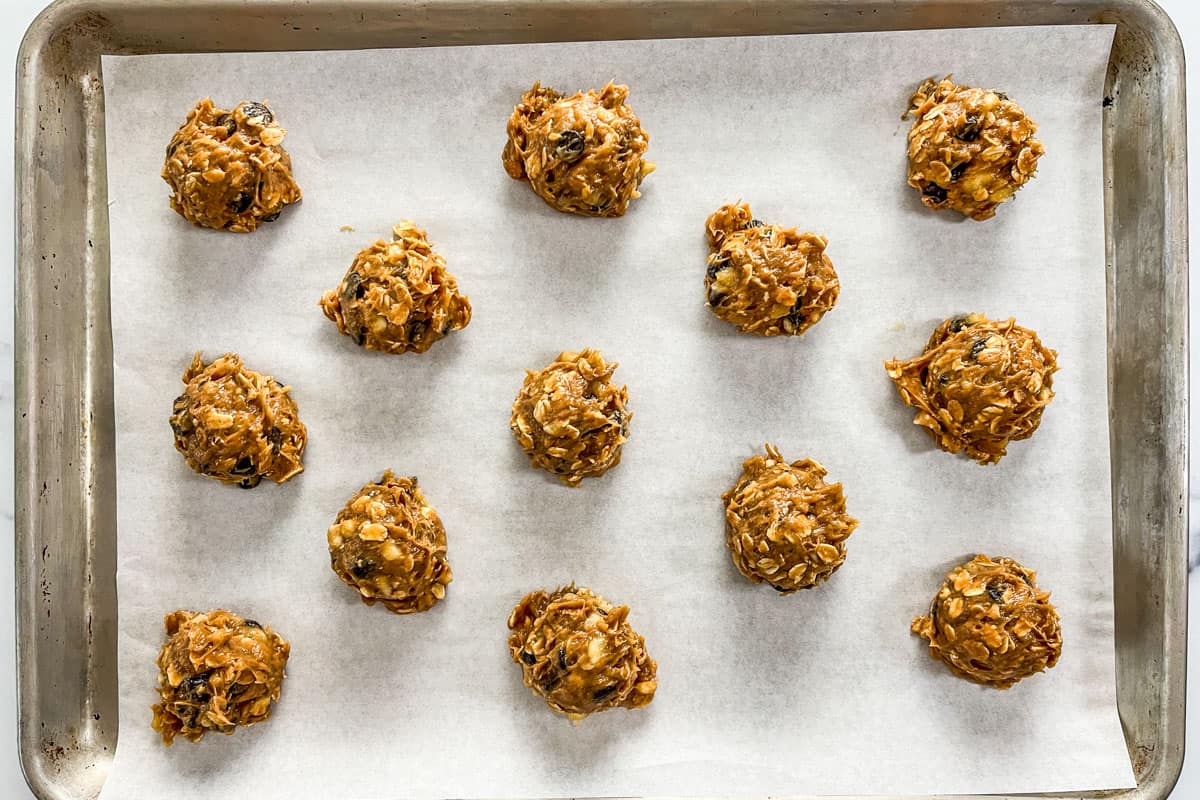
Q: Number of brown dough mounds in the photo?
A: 13